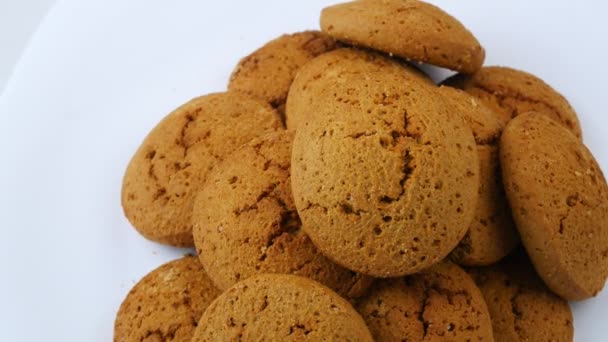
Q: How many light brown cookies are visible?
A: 13